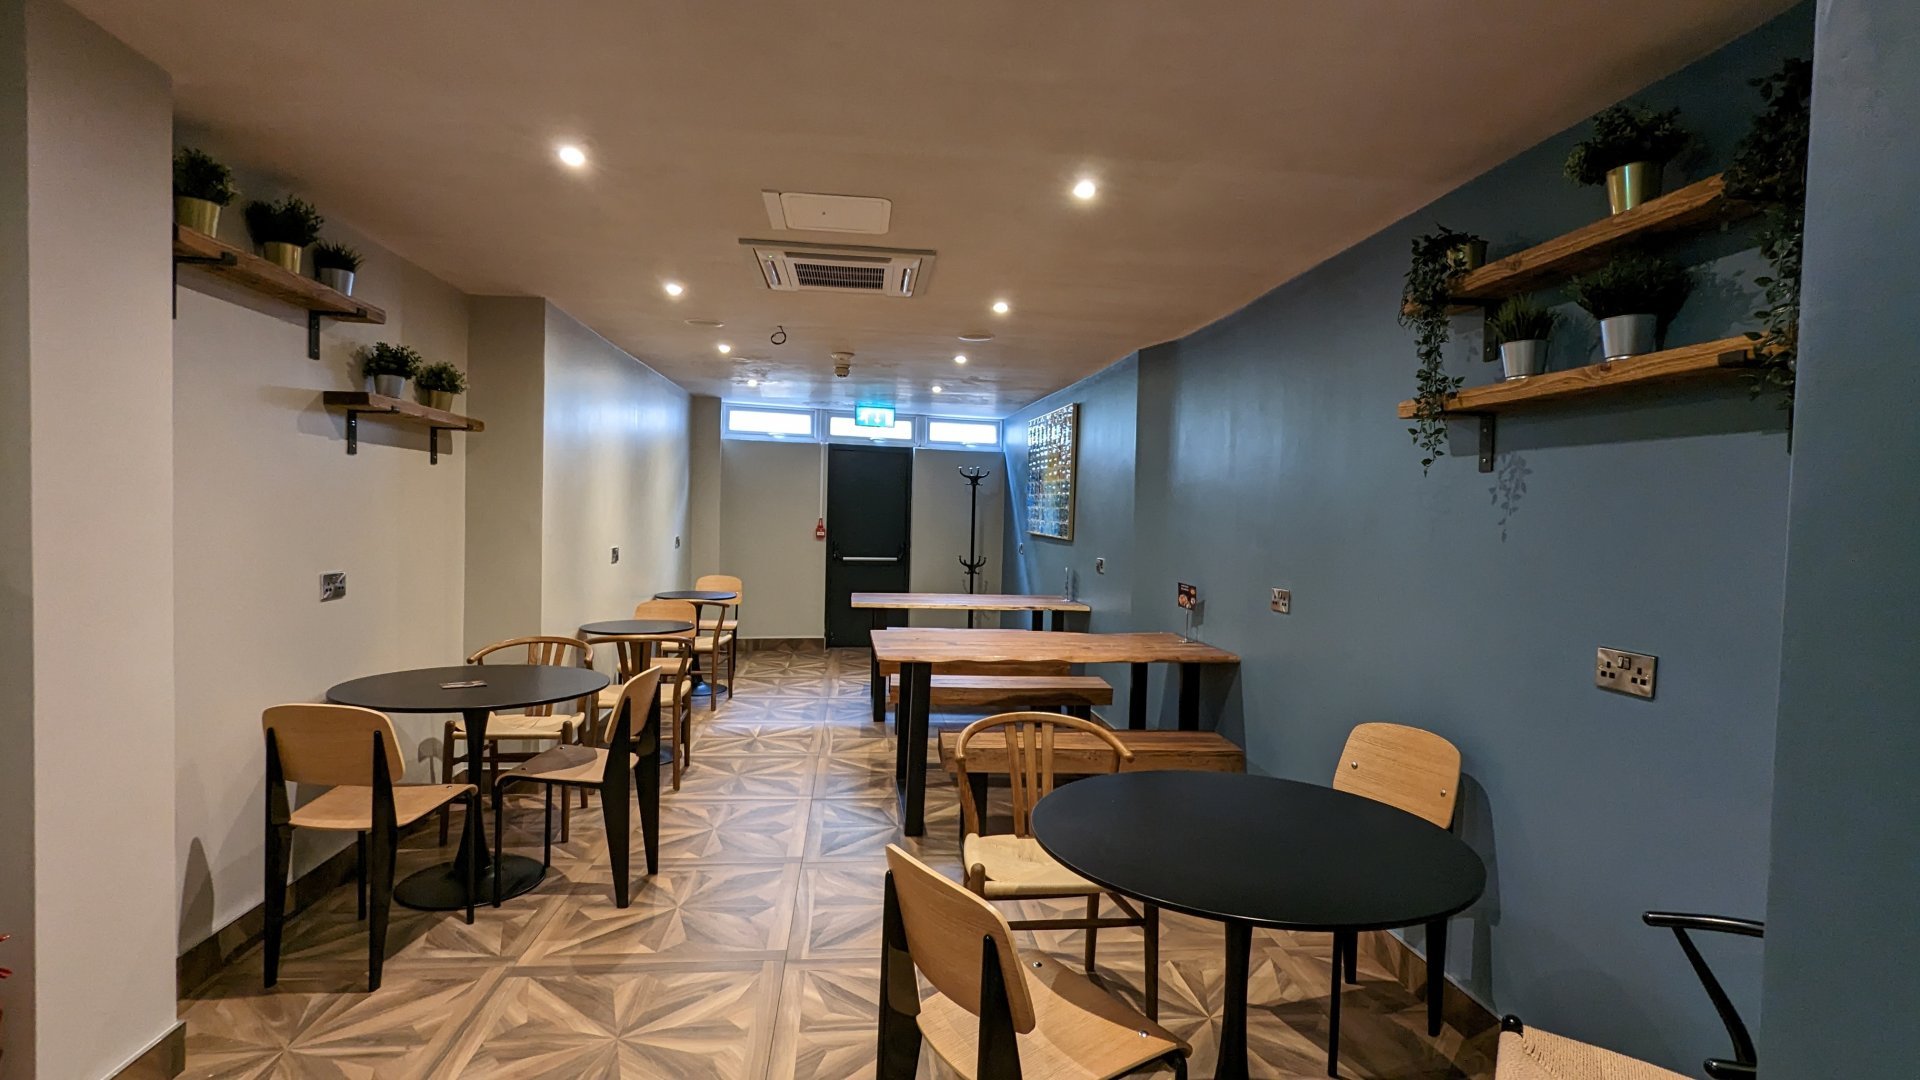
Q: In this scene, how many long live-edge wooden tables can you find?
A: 2